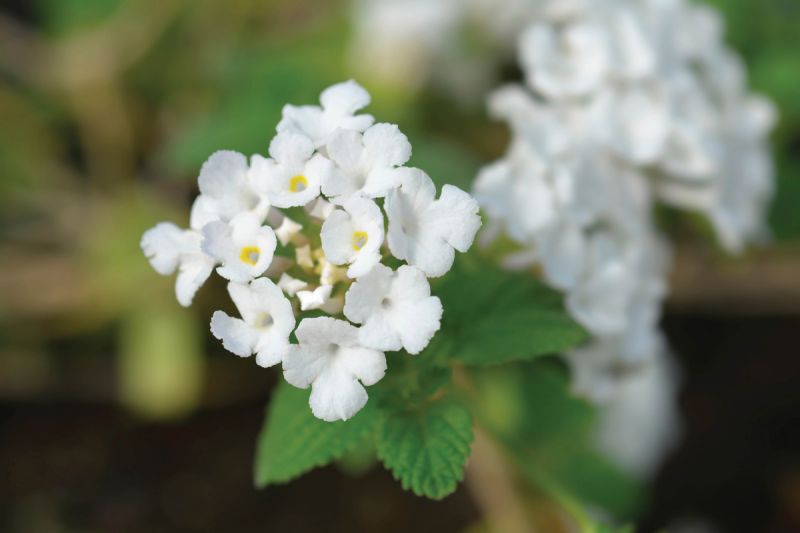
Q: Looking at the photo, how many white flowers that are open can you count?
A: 11